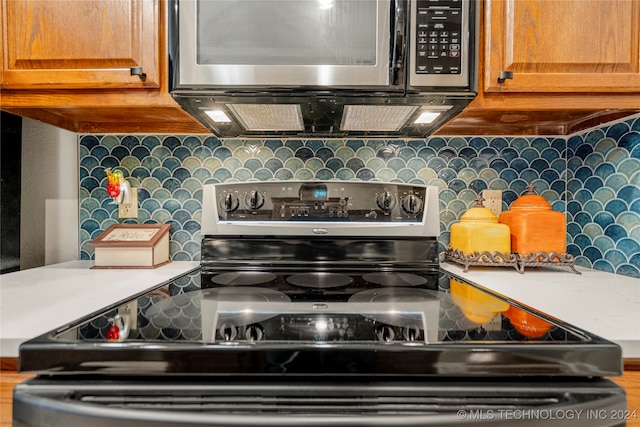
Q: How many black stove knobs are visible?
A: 4